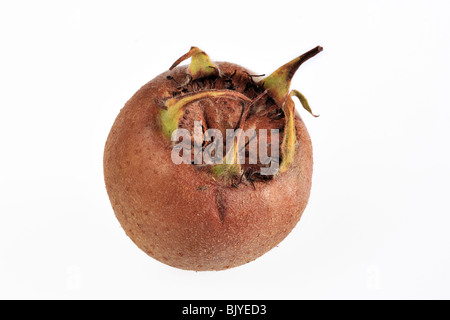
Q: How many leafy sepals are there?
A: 5